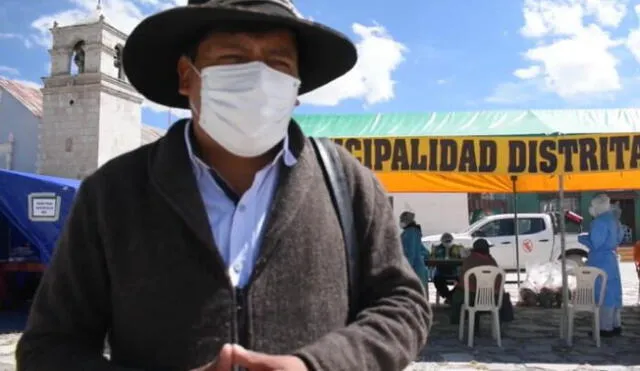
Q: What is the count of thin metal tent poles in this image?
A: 2